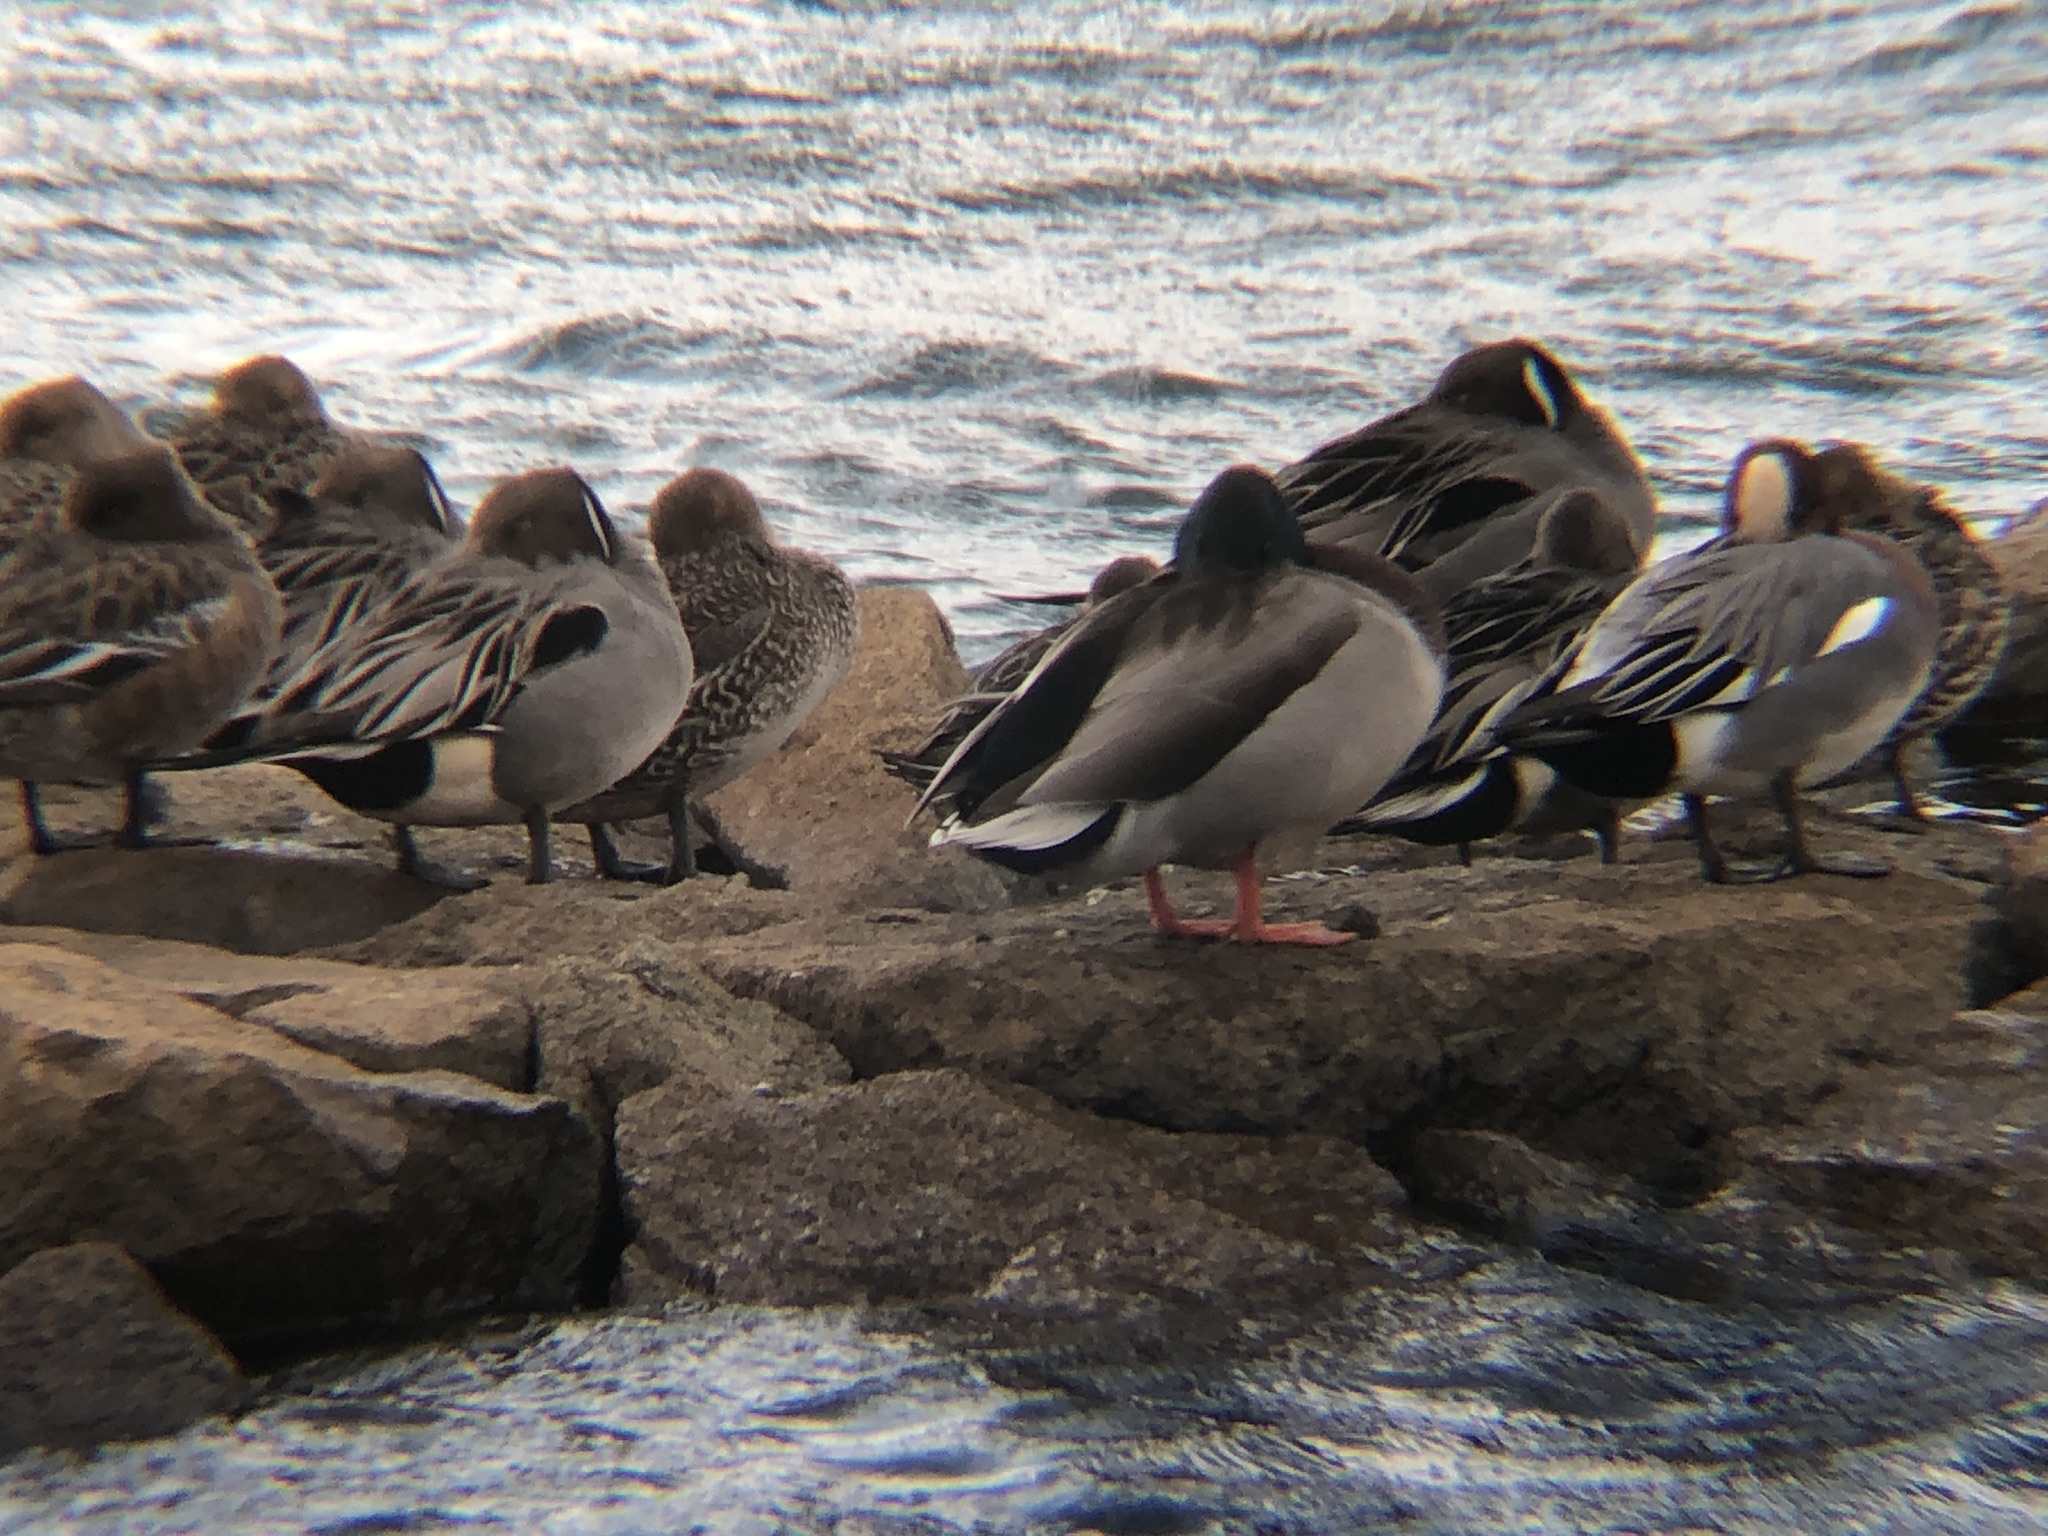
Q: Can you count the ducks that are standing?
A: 12